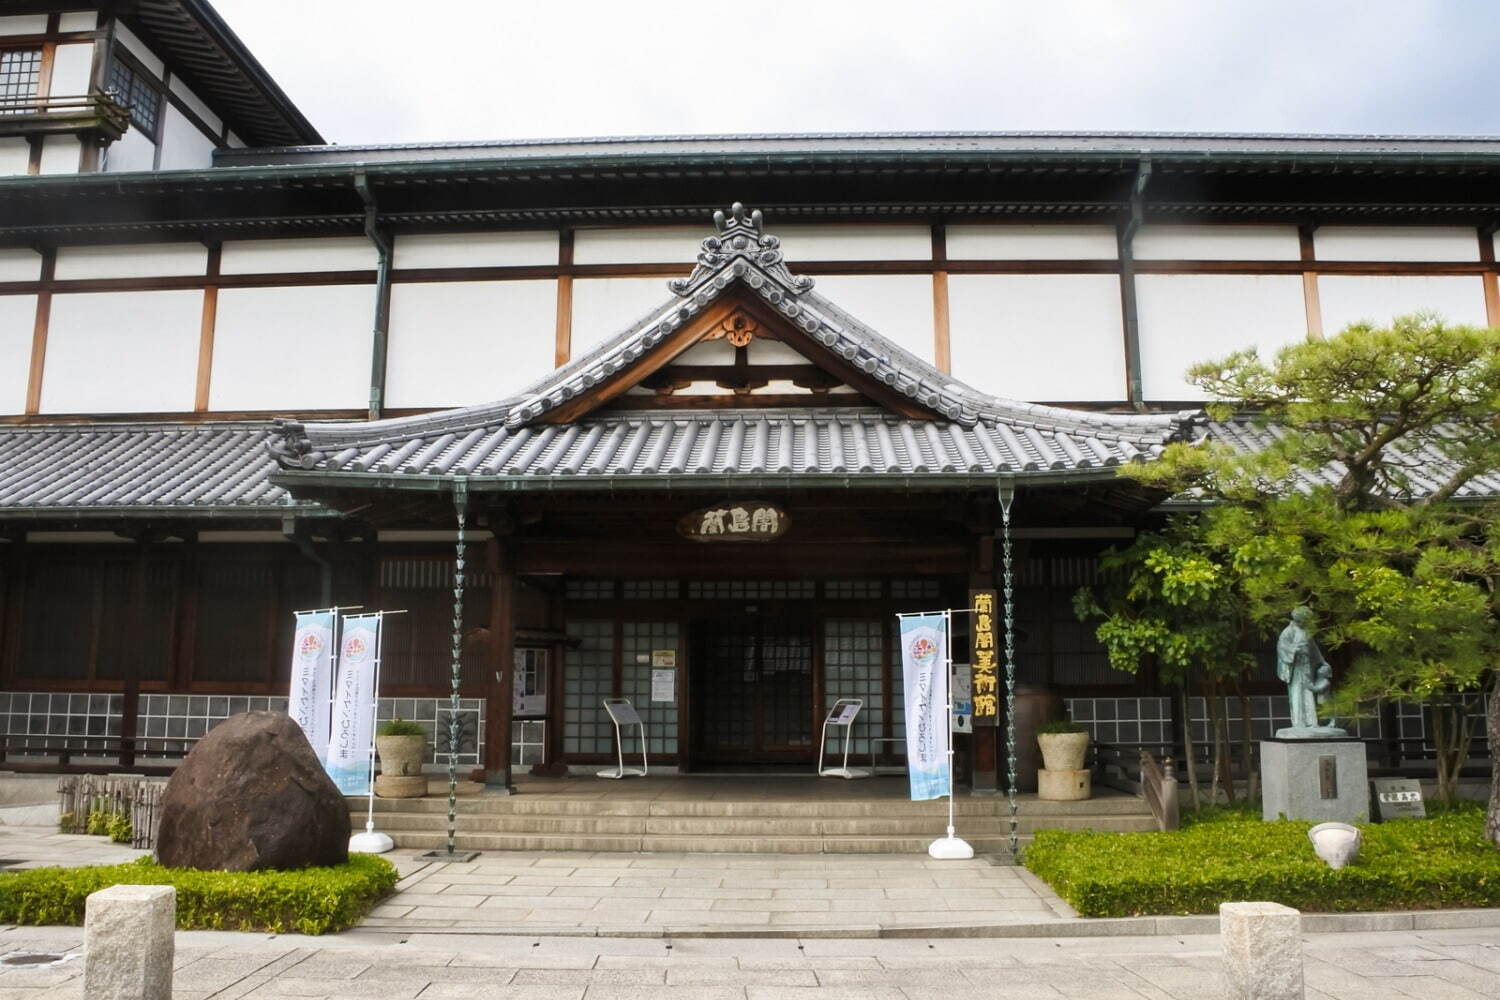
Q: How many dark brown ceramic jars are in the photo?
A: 1